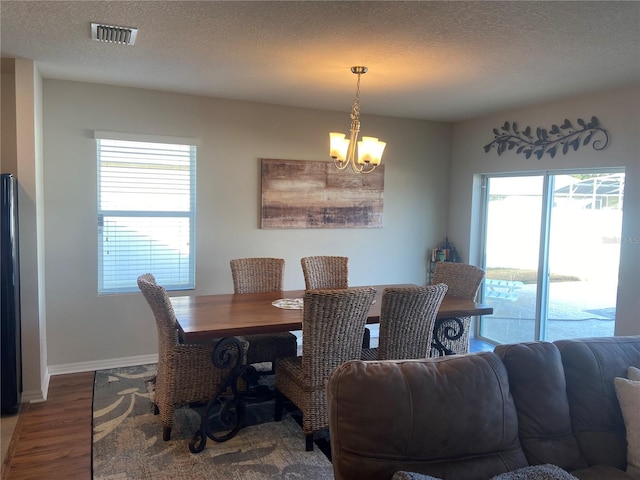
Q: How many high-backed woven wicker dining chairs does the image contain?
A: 6